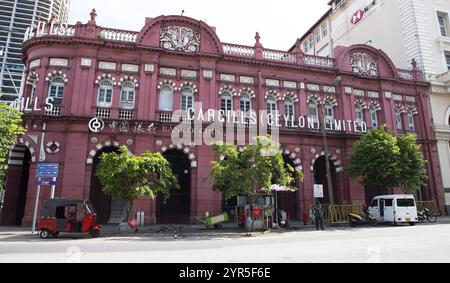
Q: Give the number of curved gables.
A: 2